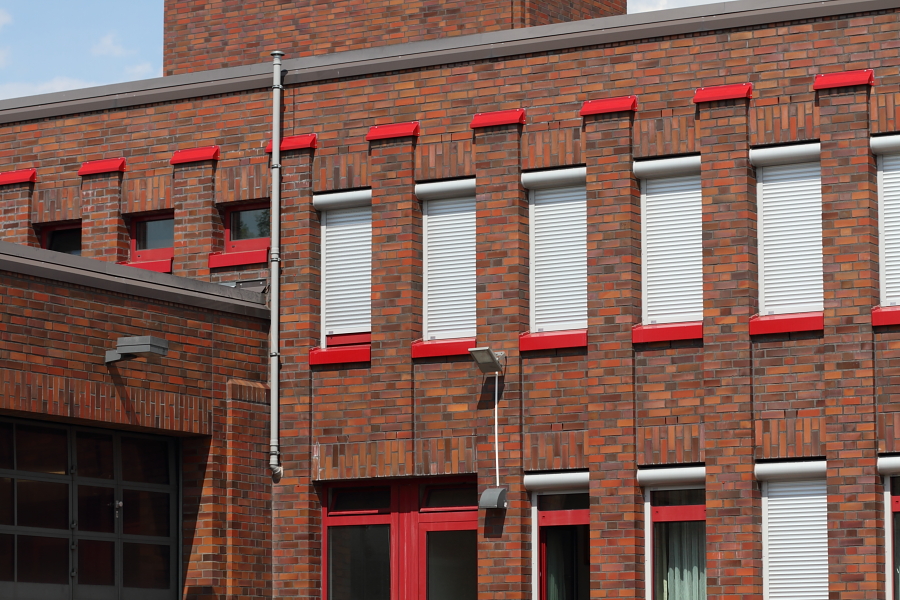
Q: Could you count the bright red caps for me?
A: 9